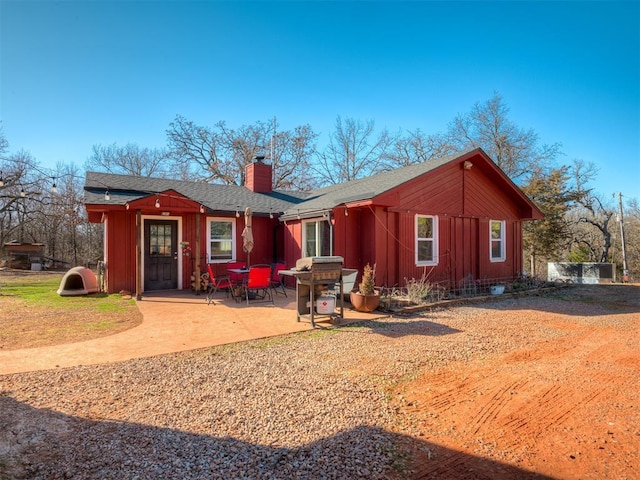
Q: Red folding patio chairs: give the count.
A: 4